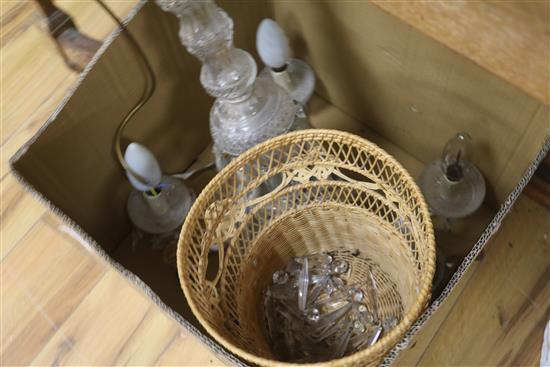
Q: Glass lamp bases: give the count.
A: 3